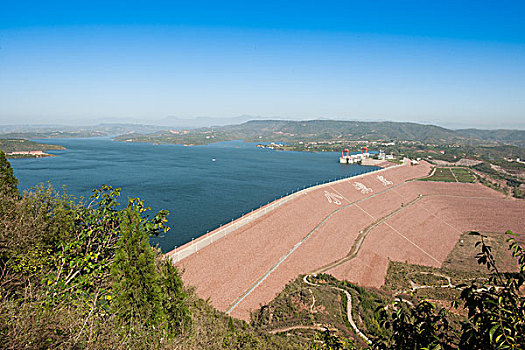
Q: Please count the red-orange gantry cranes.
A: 2